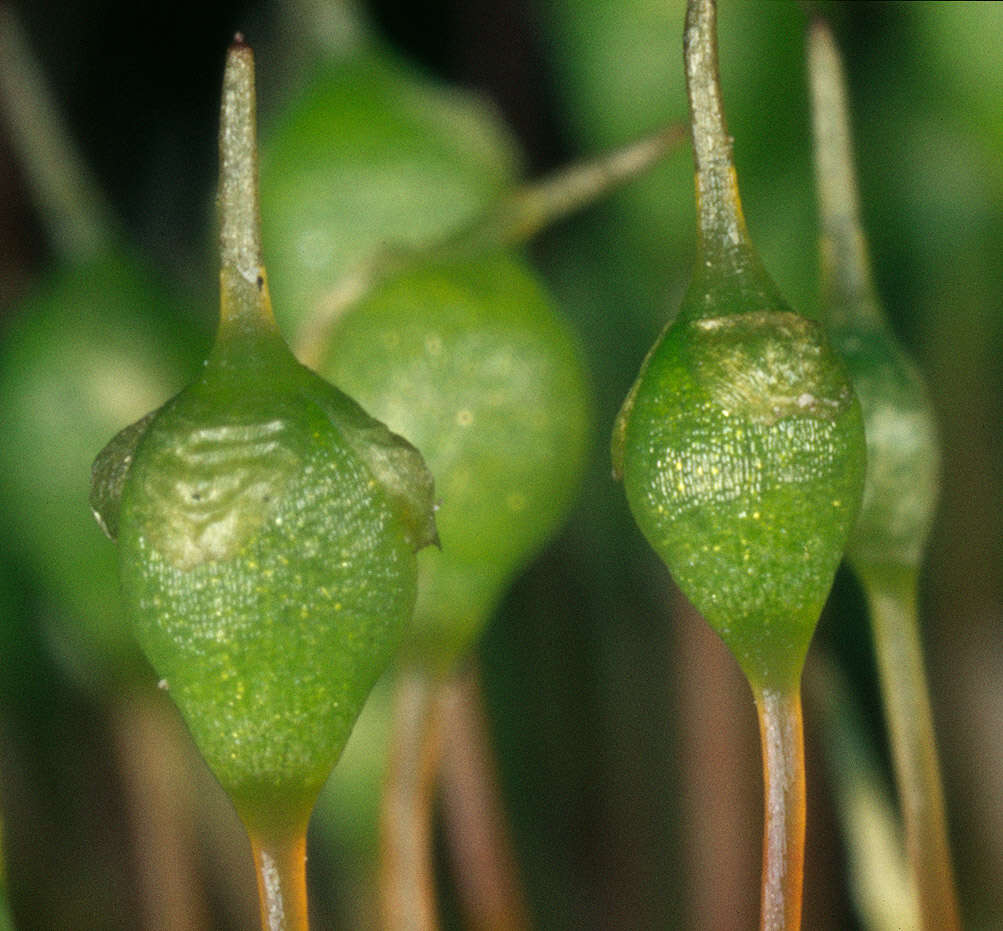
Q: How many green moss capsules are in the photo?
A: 6